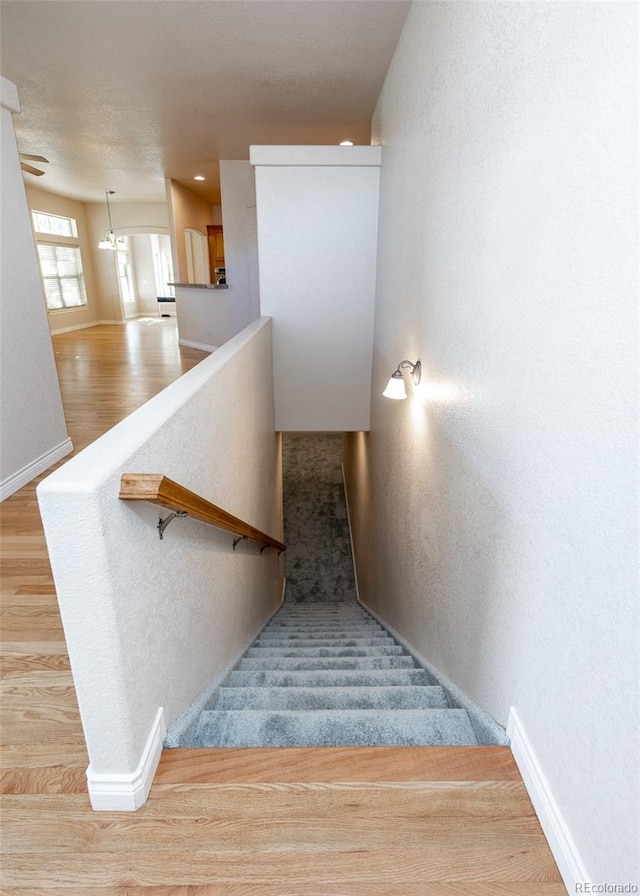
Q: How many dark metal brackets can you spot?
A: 4